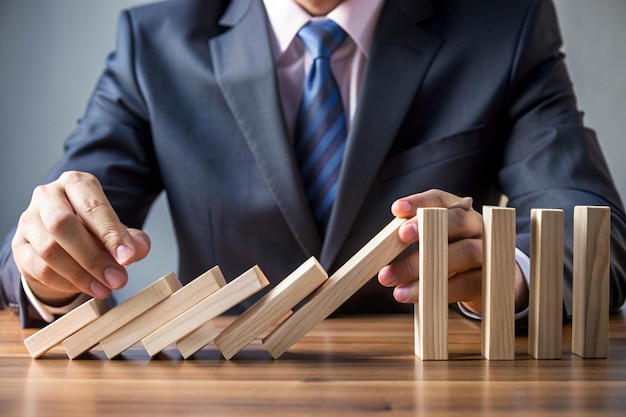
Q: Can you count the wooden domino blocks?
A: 11